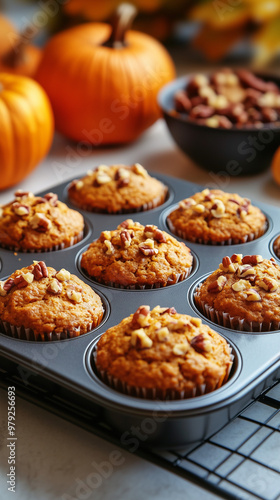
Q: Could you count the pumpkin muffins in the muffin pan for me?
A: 7